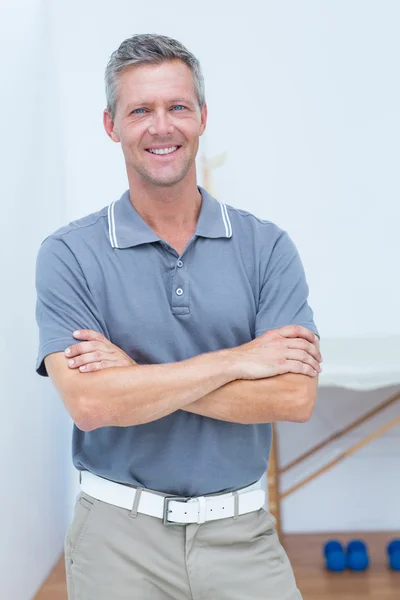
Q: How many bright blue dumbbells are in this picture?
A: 3